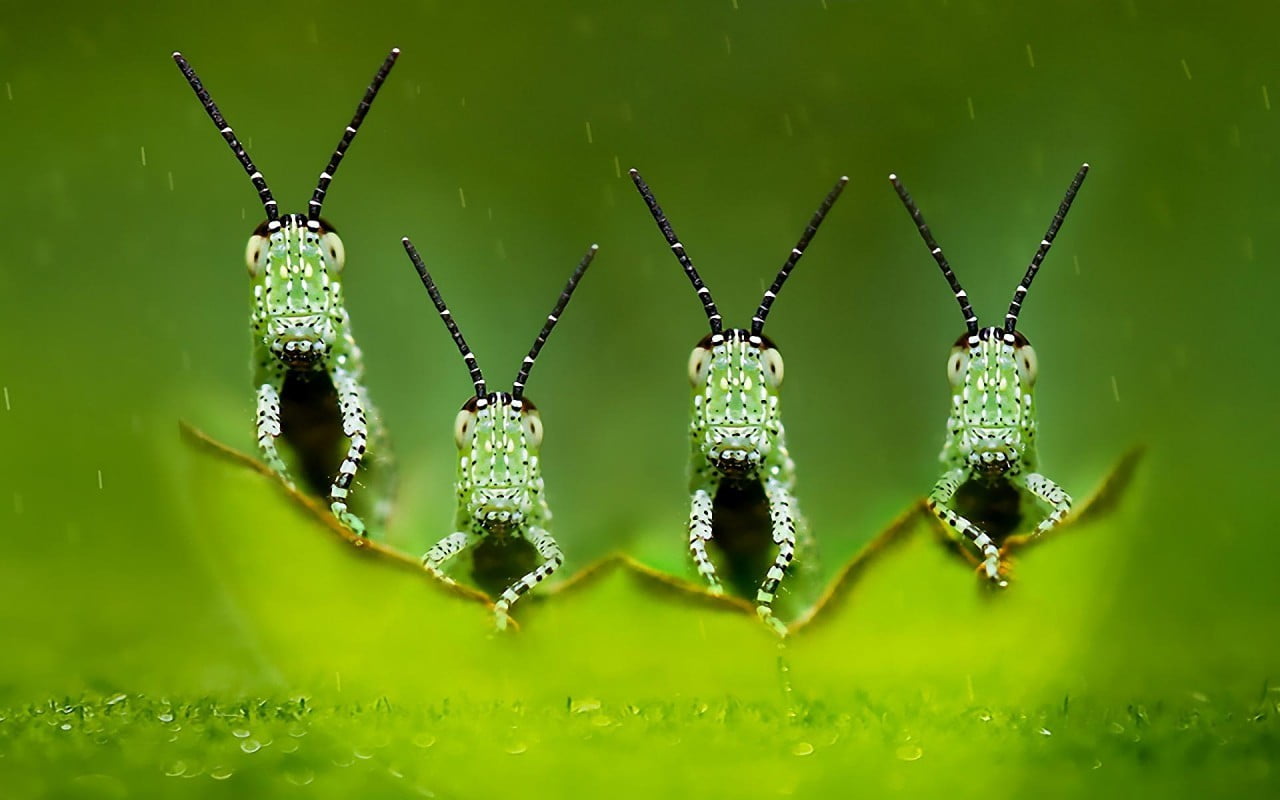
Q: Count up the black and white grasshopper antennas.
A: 8